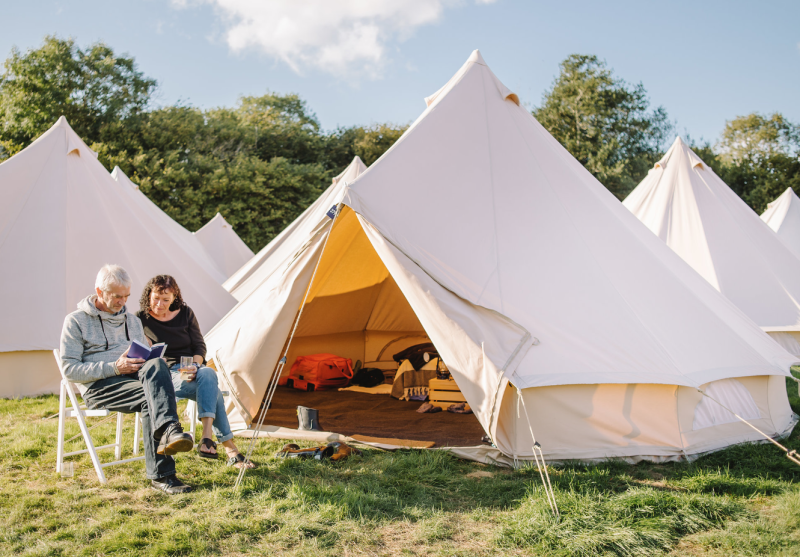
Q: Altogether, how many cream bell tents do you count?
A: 7